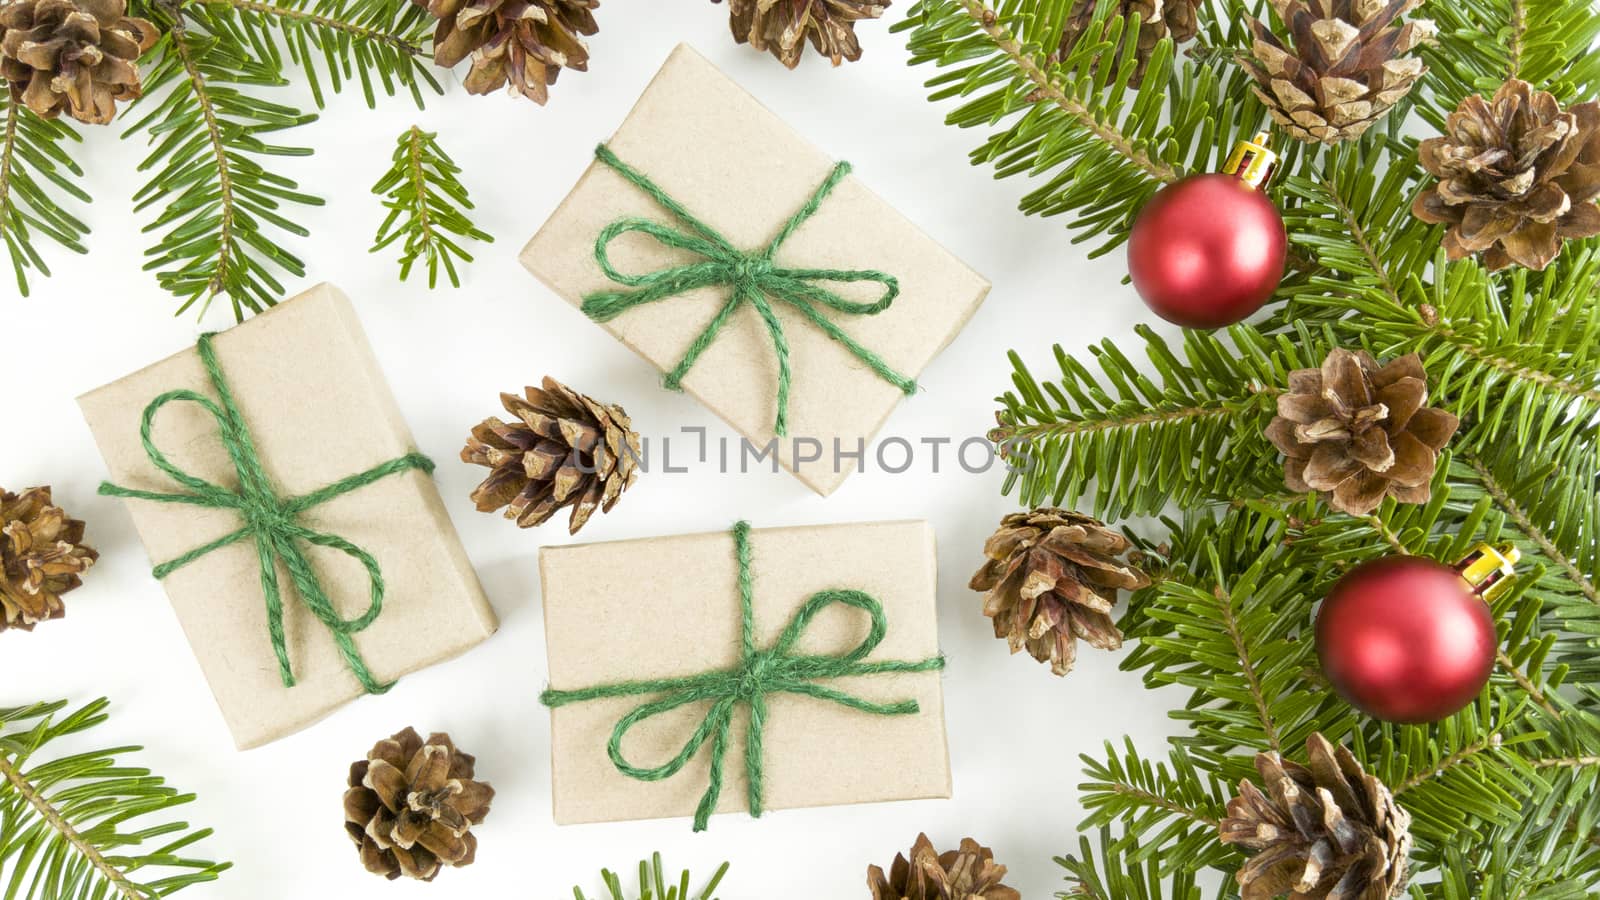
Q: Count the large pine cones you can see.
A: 13